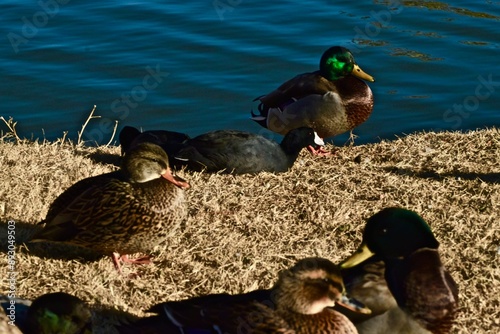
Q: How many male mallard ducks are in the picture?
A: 3